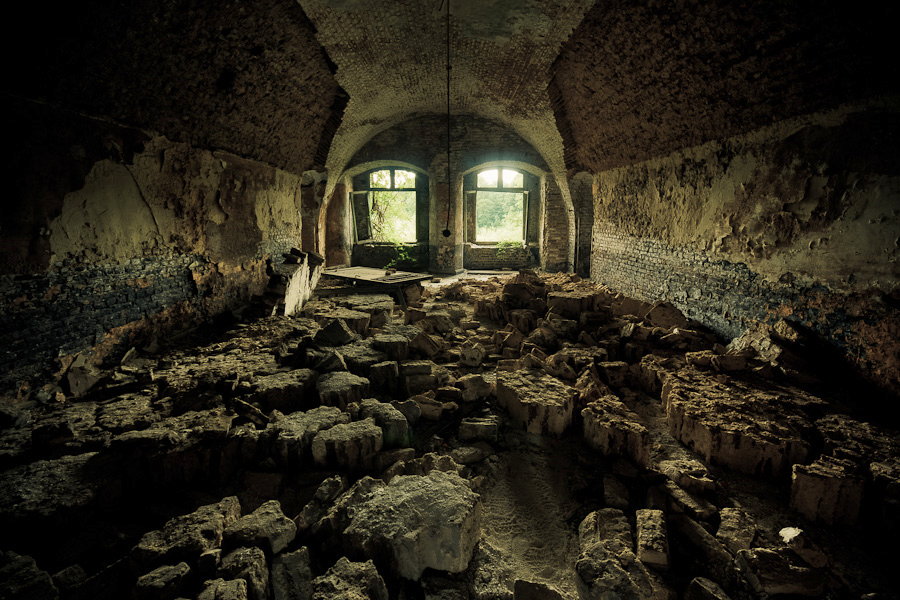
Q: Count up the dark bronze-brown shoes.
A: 0